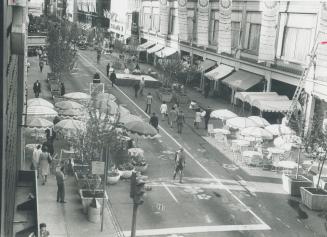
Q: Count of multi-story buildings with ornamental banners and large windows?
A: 1